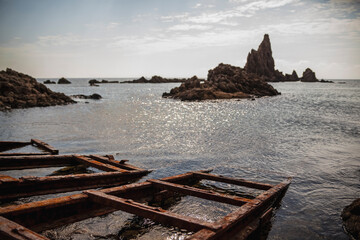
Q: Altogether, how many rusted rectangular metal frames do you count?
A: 3